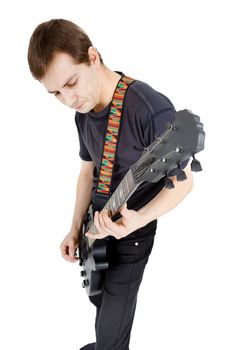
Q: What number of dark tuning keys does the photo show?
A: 3